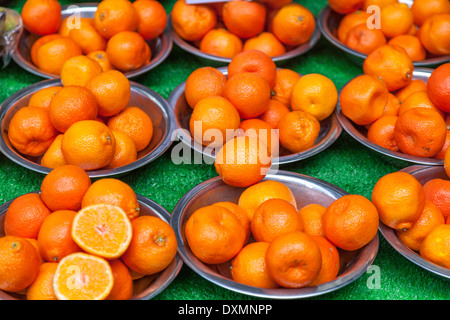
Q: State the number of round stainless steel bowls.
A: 9